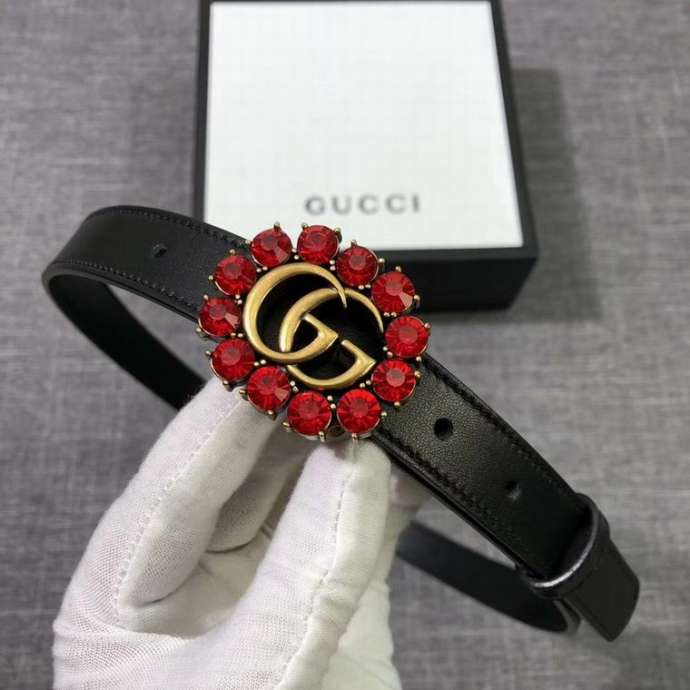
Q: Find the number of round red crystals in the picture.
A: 12